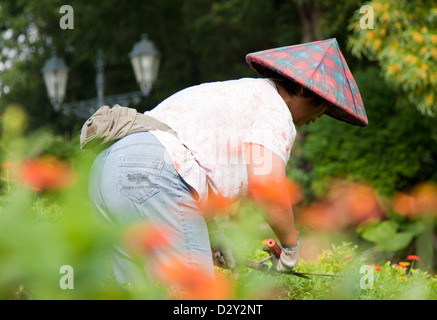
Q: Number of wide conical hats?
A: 1